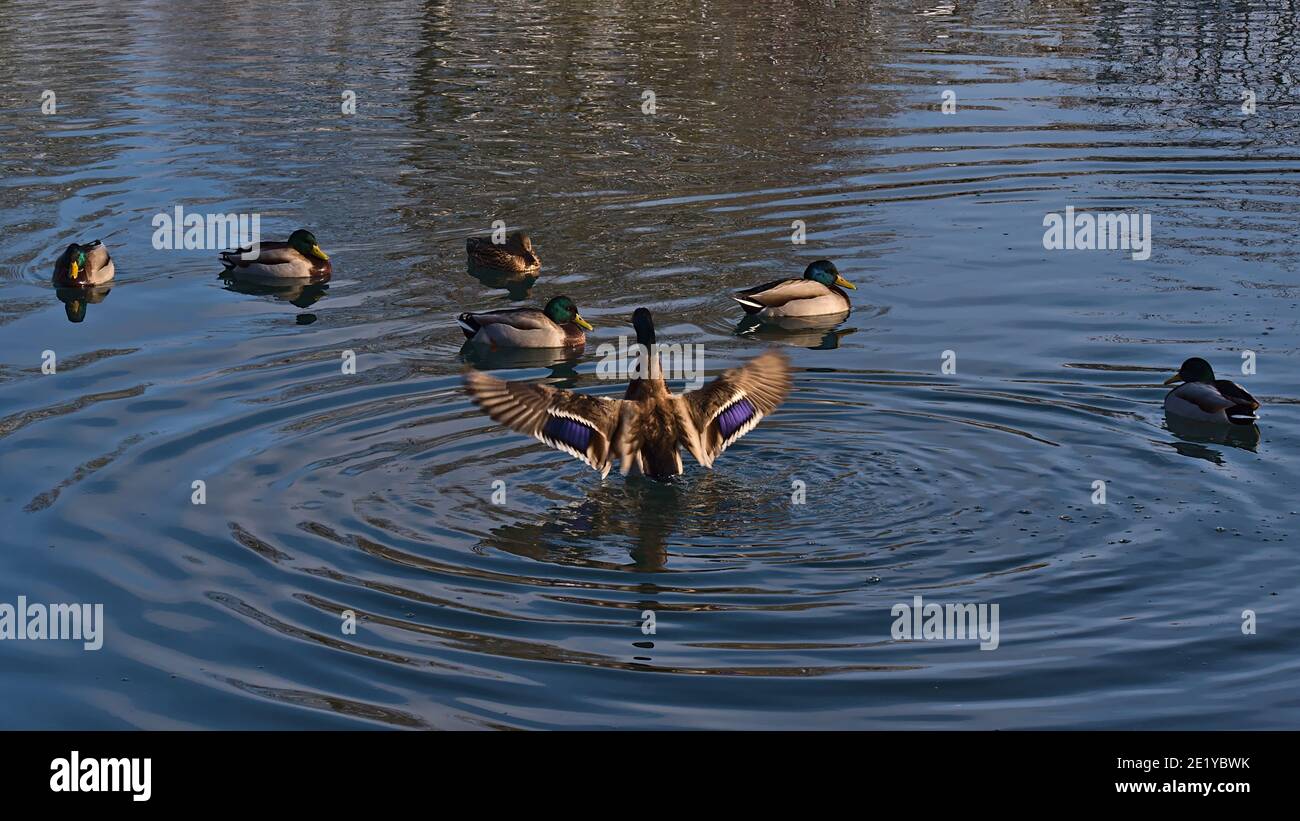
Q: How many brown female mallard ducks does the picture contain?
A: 1